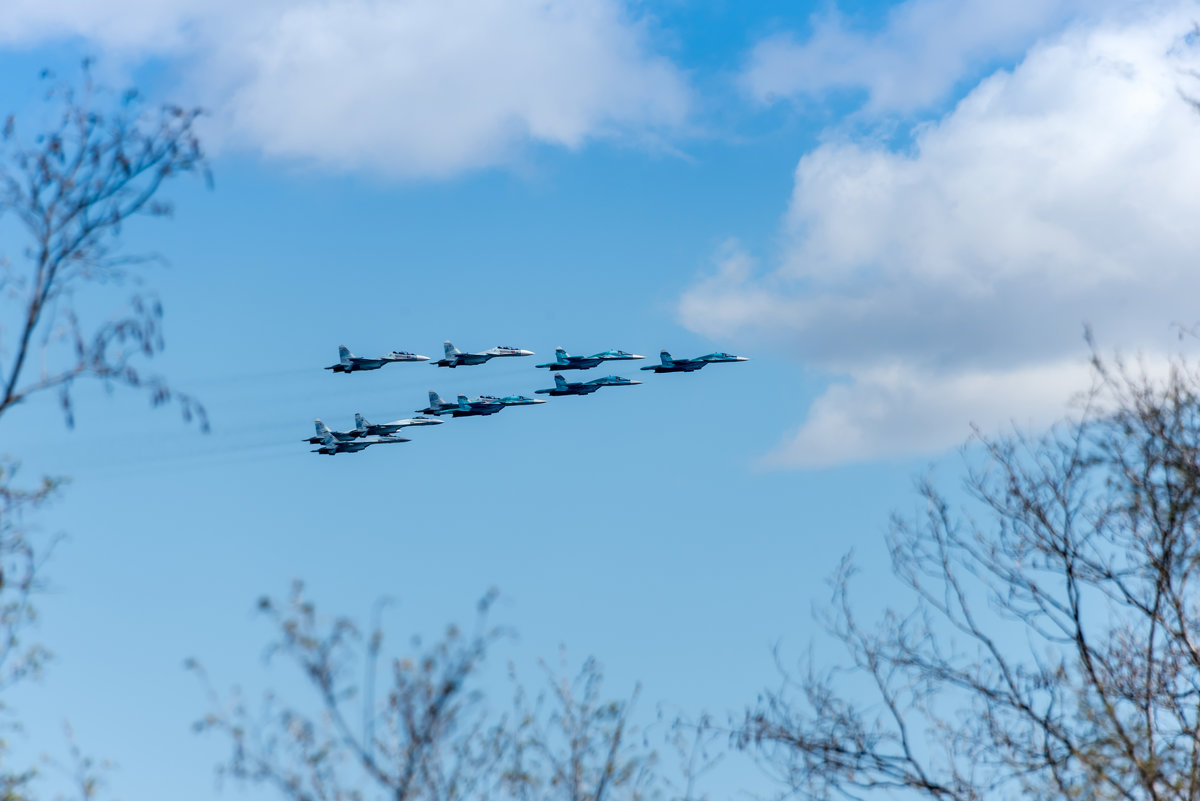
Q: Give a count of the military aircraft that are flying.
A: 10